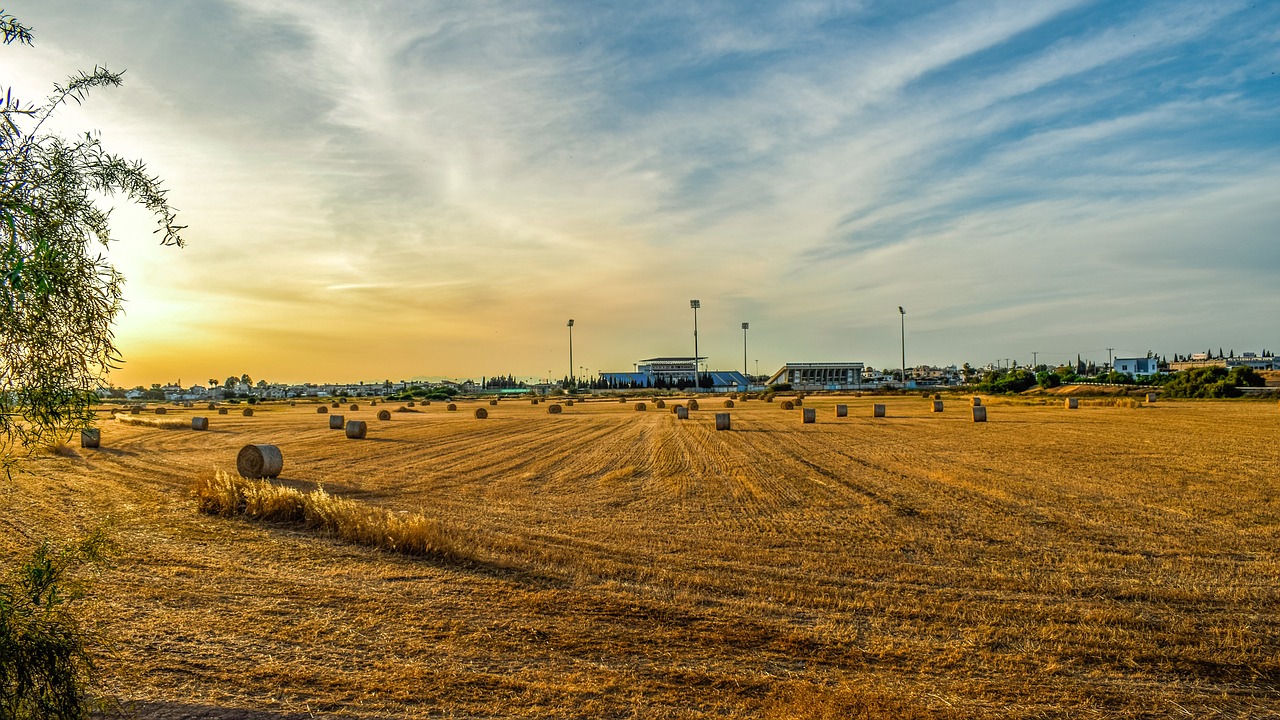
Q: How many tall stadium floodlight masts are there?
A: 4